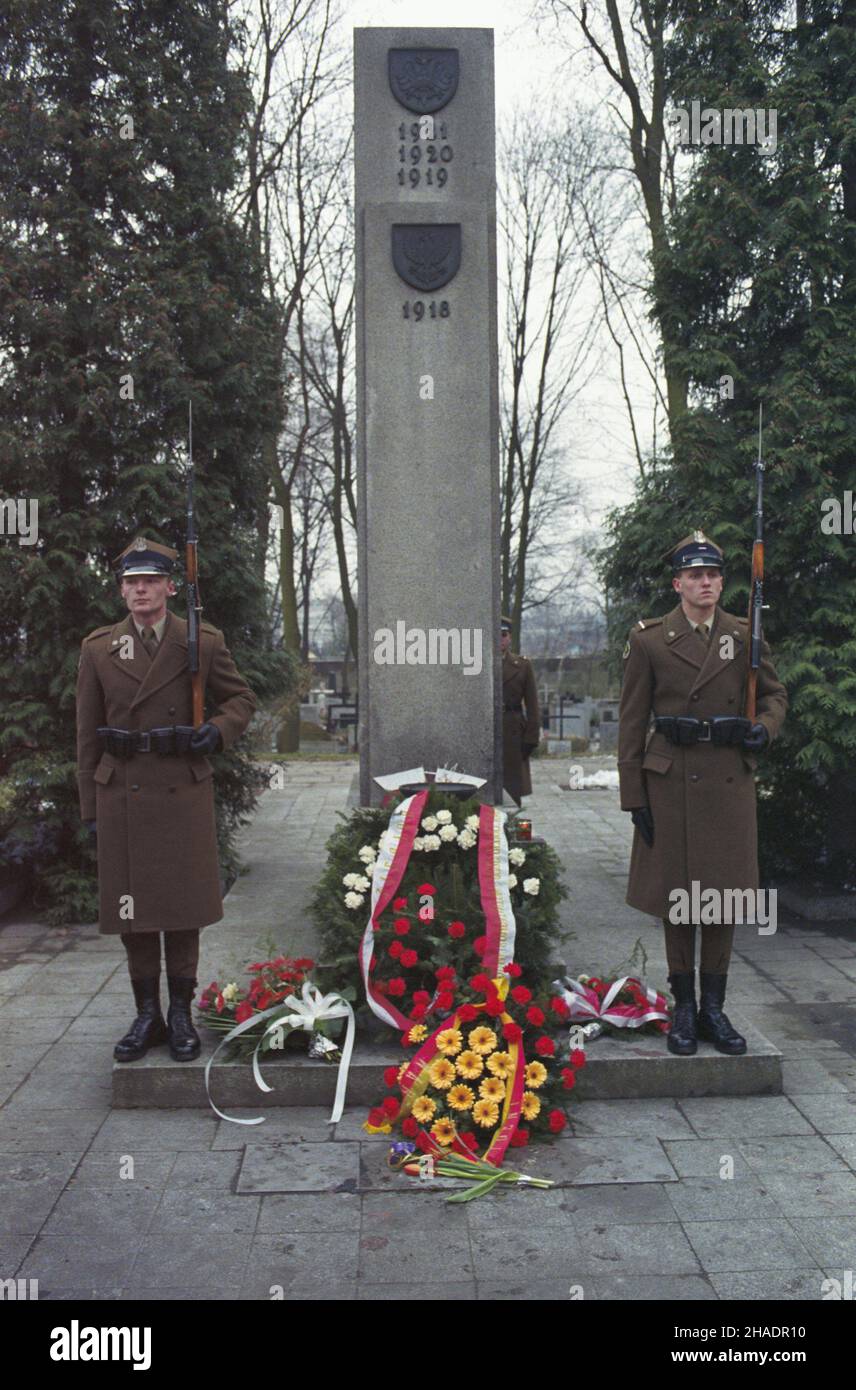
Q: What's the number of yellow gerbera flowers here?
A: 14